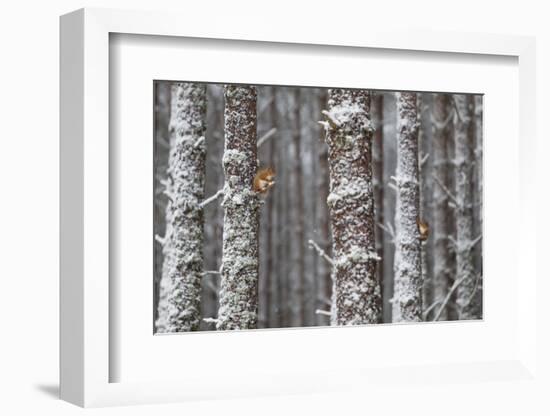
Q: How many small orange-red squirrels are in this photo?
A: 2